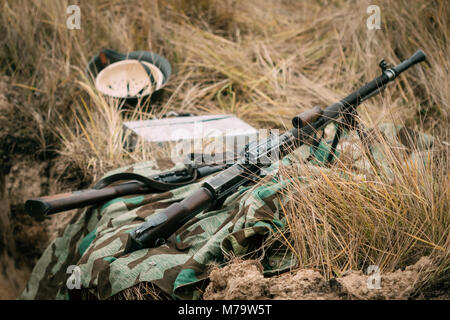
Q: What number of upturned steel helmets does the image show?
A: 1